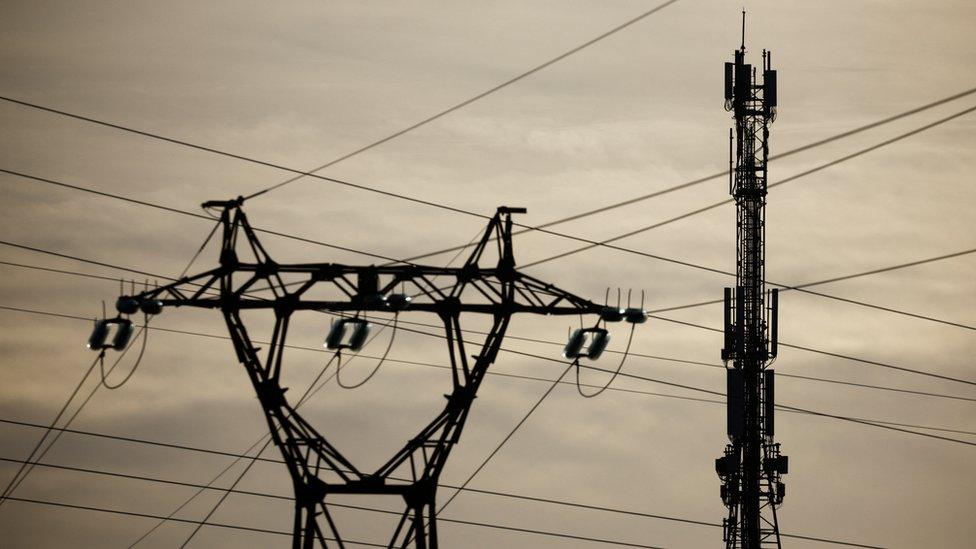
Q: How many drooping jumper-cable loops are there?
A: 3